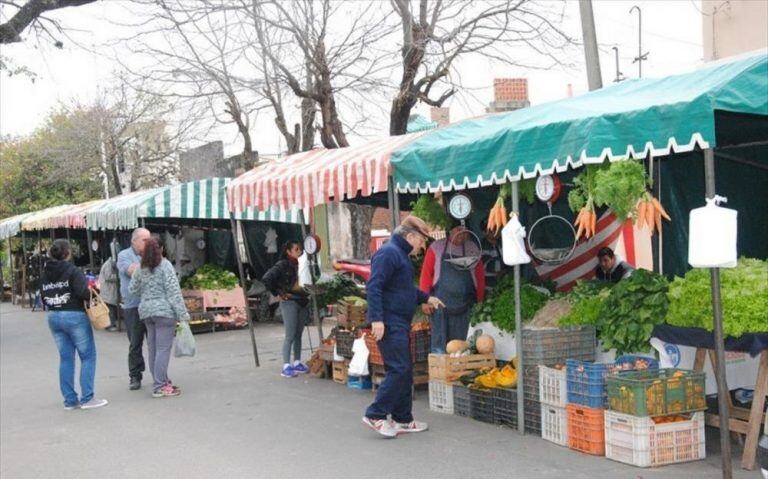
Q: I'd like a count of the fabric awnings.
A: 5